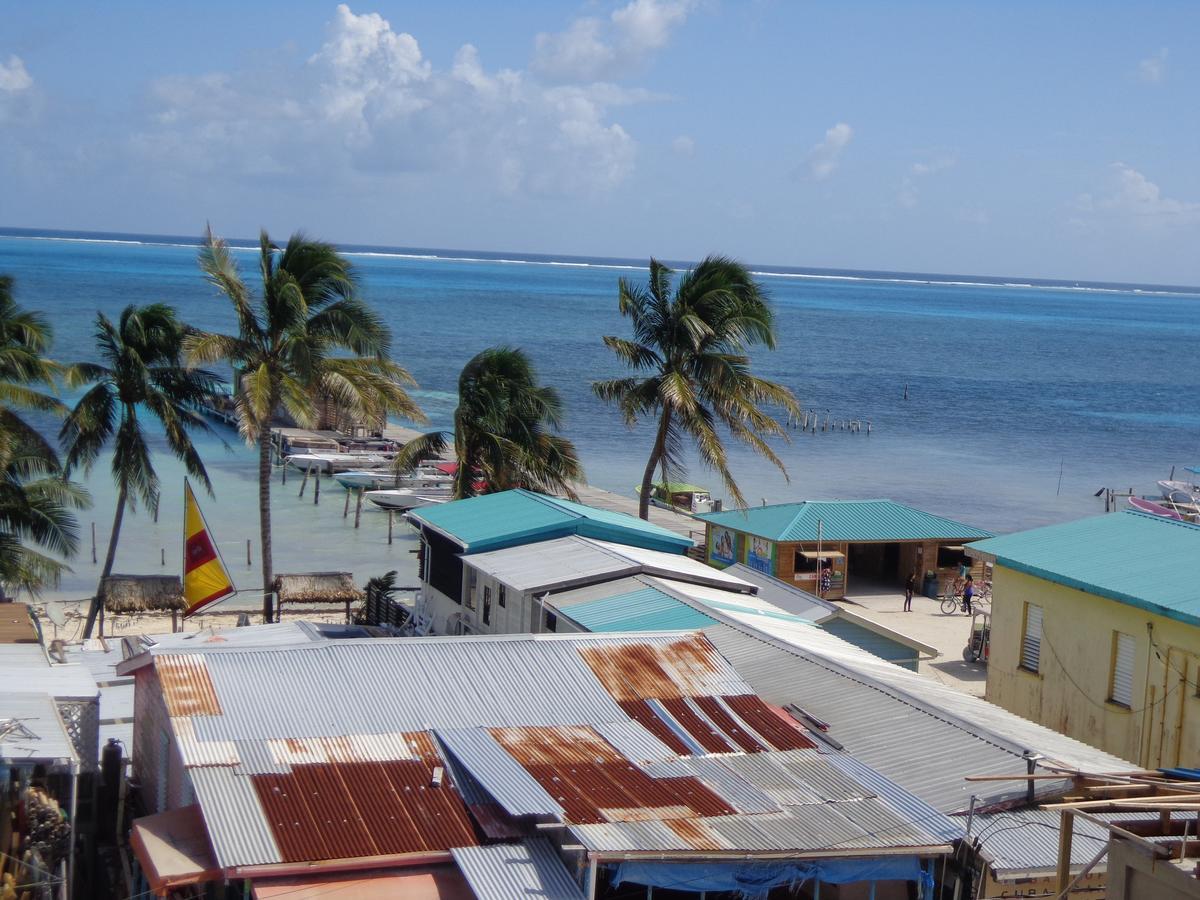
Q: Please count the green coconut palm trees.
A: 5